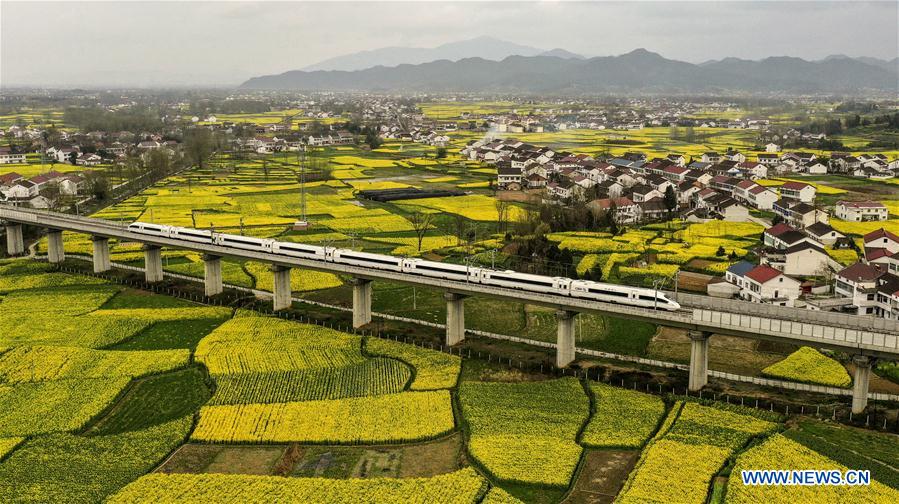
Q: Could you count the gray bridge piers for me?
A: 11